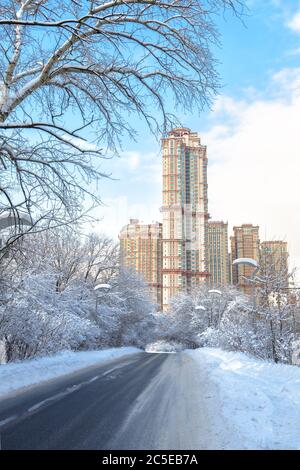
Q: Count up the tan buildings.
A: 5